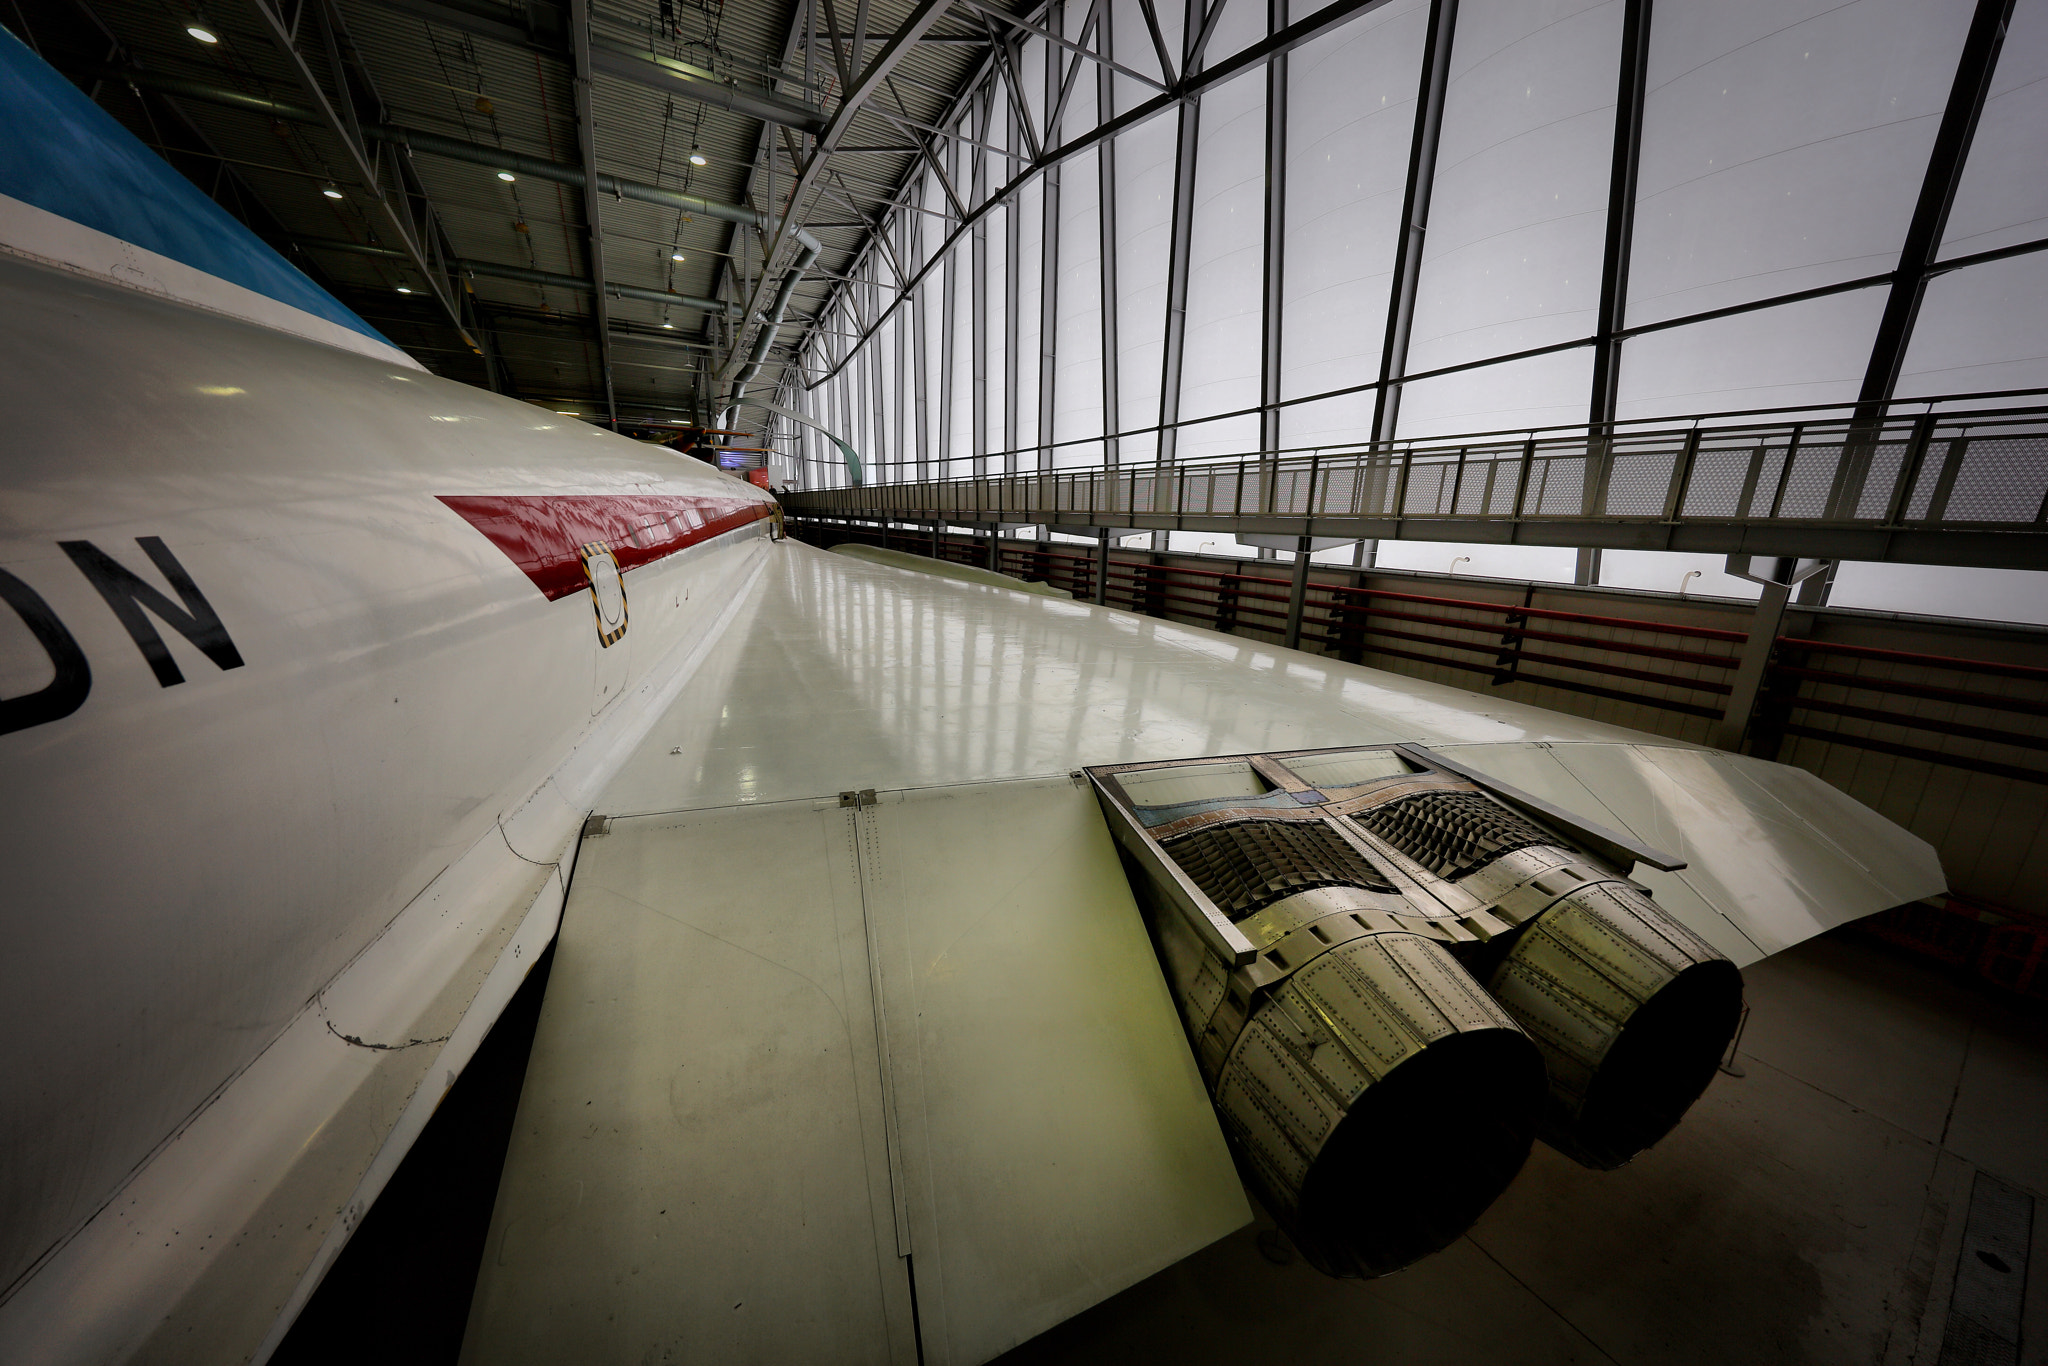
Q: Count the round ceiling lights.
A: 7